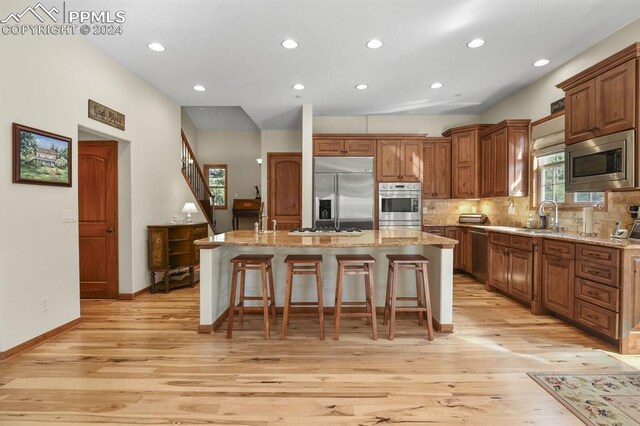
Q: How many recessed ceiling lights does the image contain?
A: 9